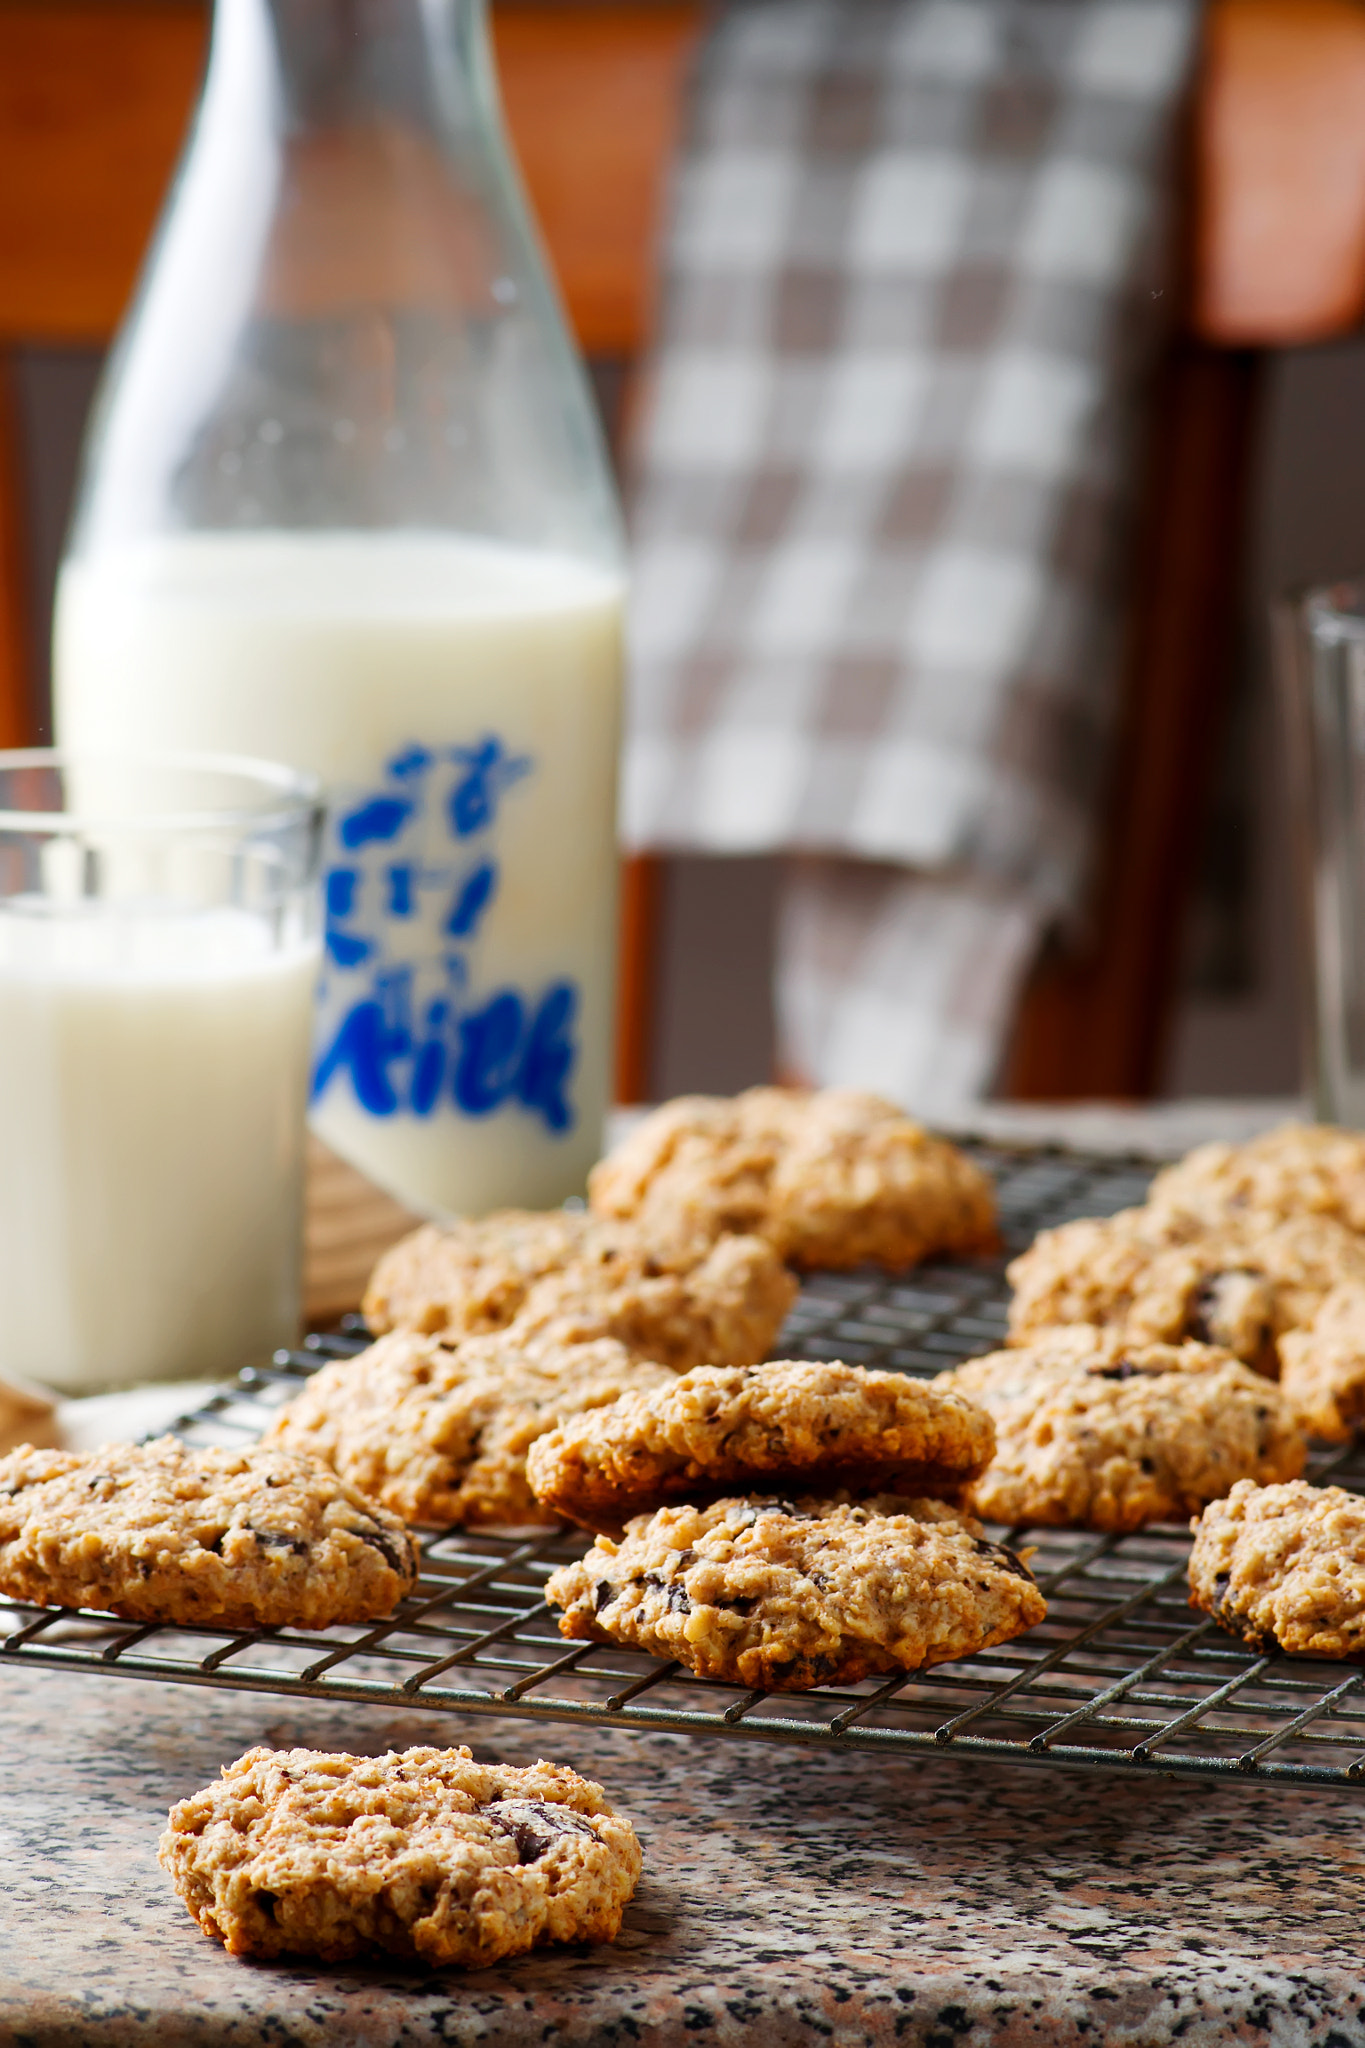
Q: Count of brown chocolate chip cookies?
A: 12